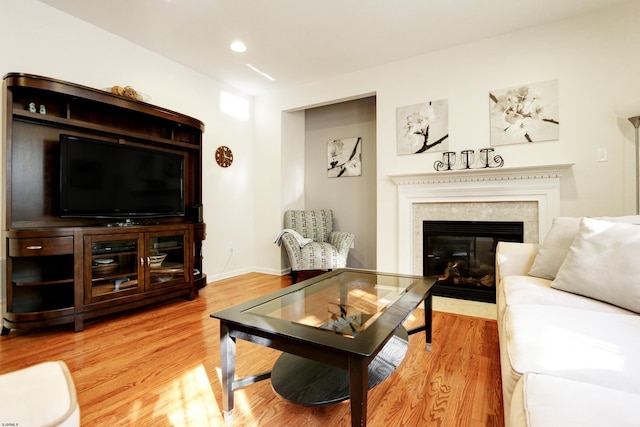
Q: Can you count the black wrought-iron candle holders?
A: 3